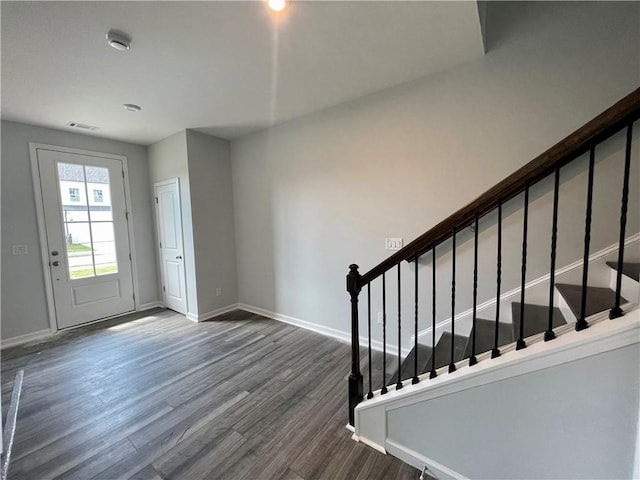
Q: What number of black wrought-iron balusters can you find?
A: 12